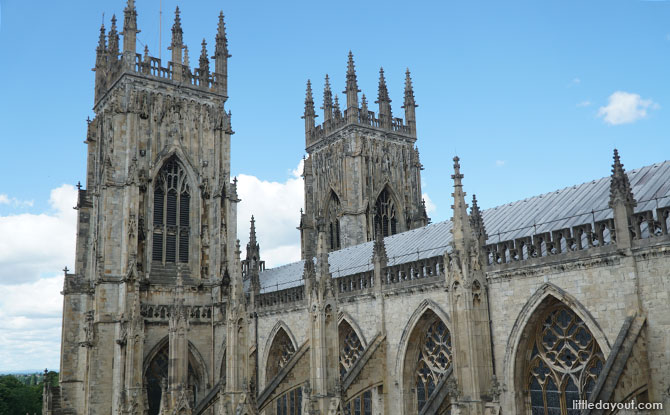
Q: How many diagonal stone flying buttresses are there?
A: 5